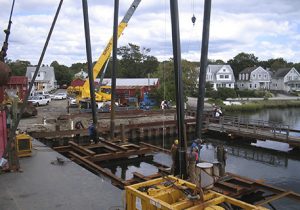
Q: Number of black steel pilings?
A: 4